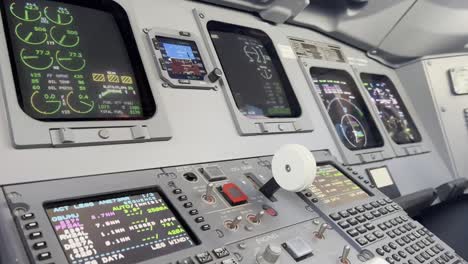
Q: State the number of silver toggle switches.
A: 5